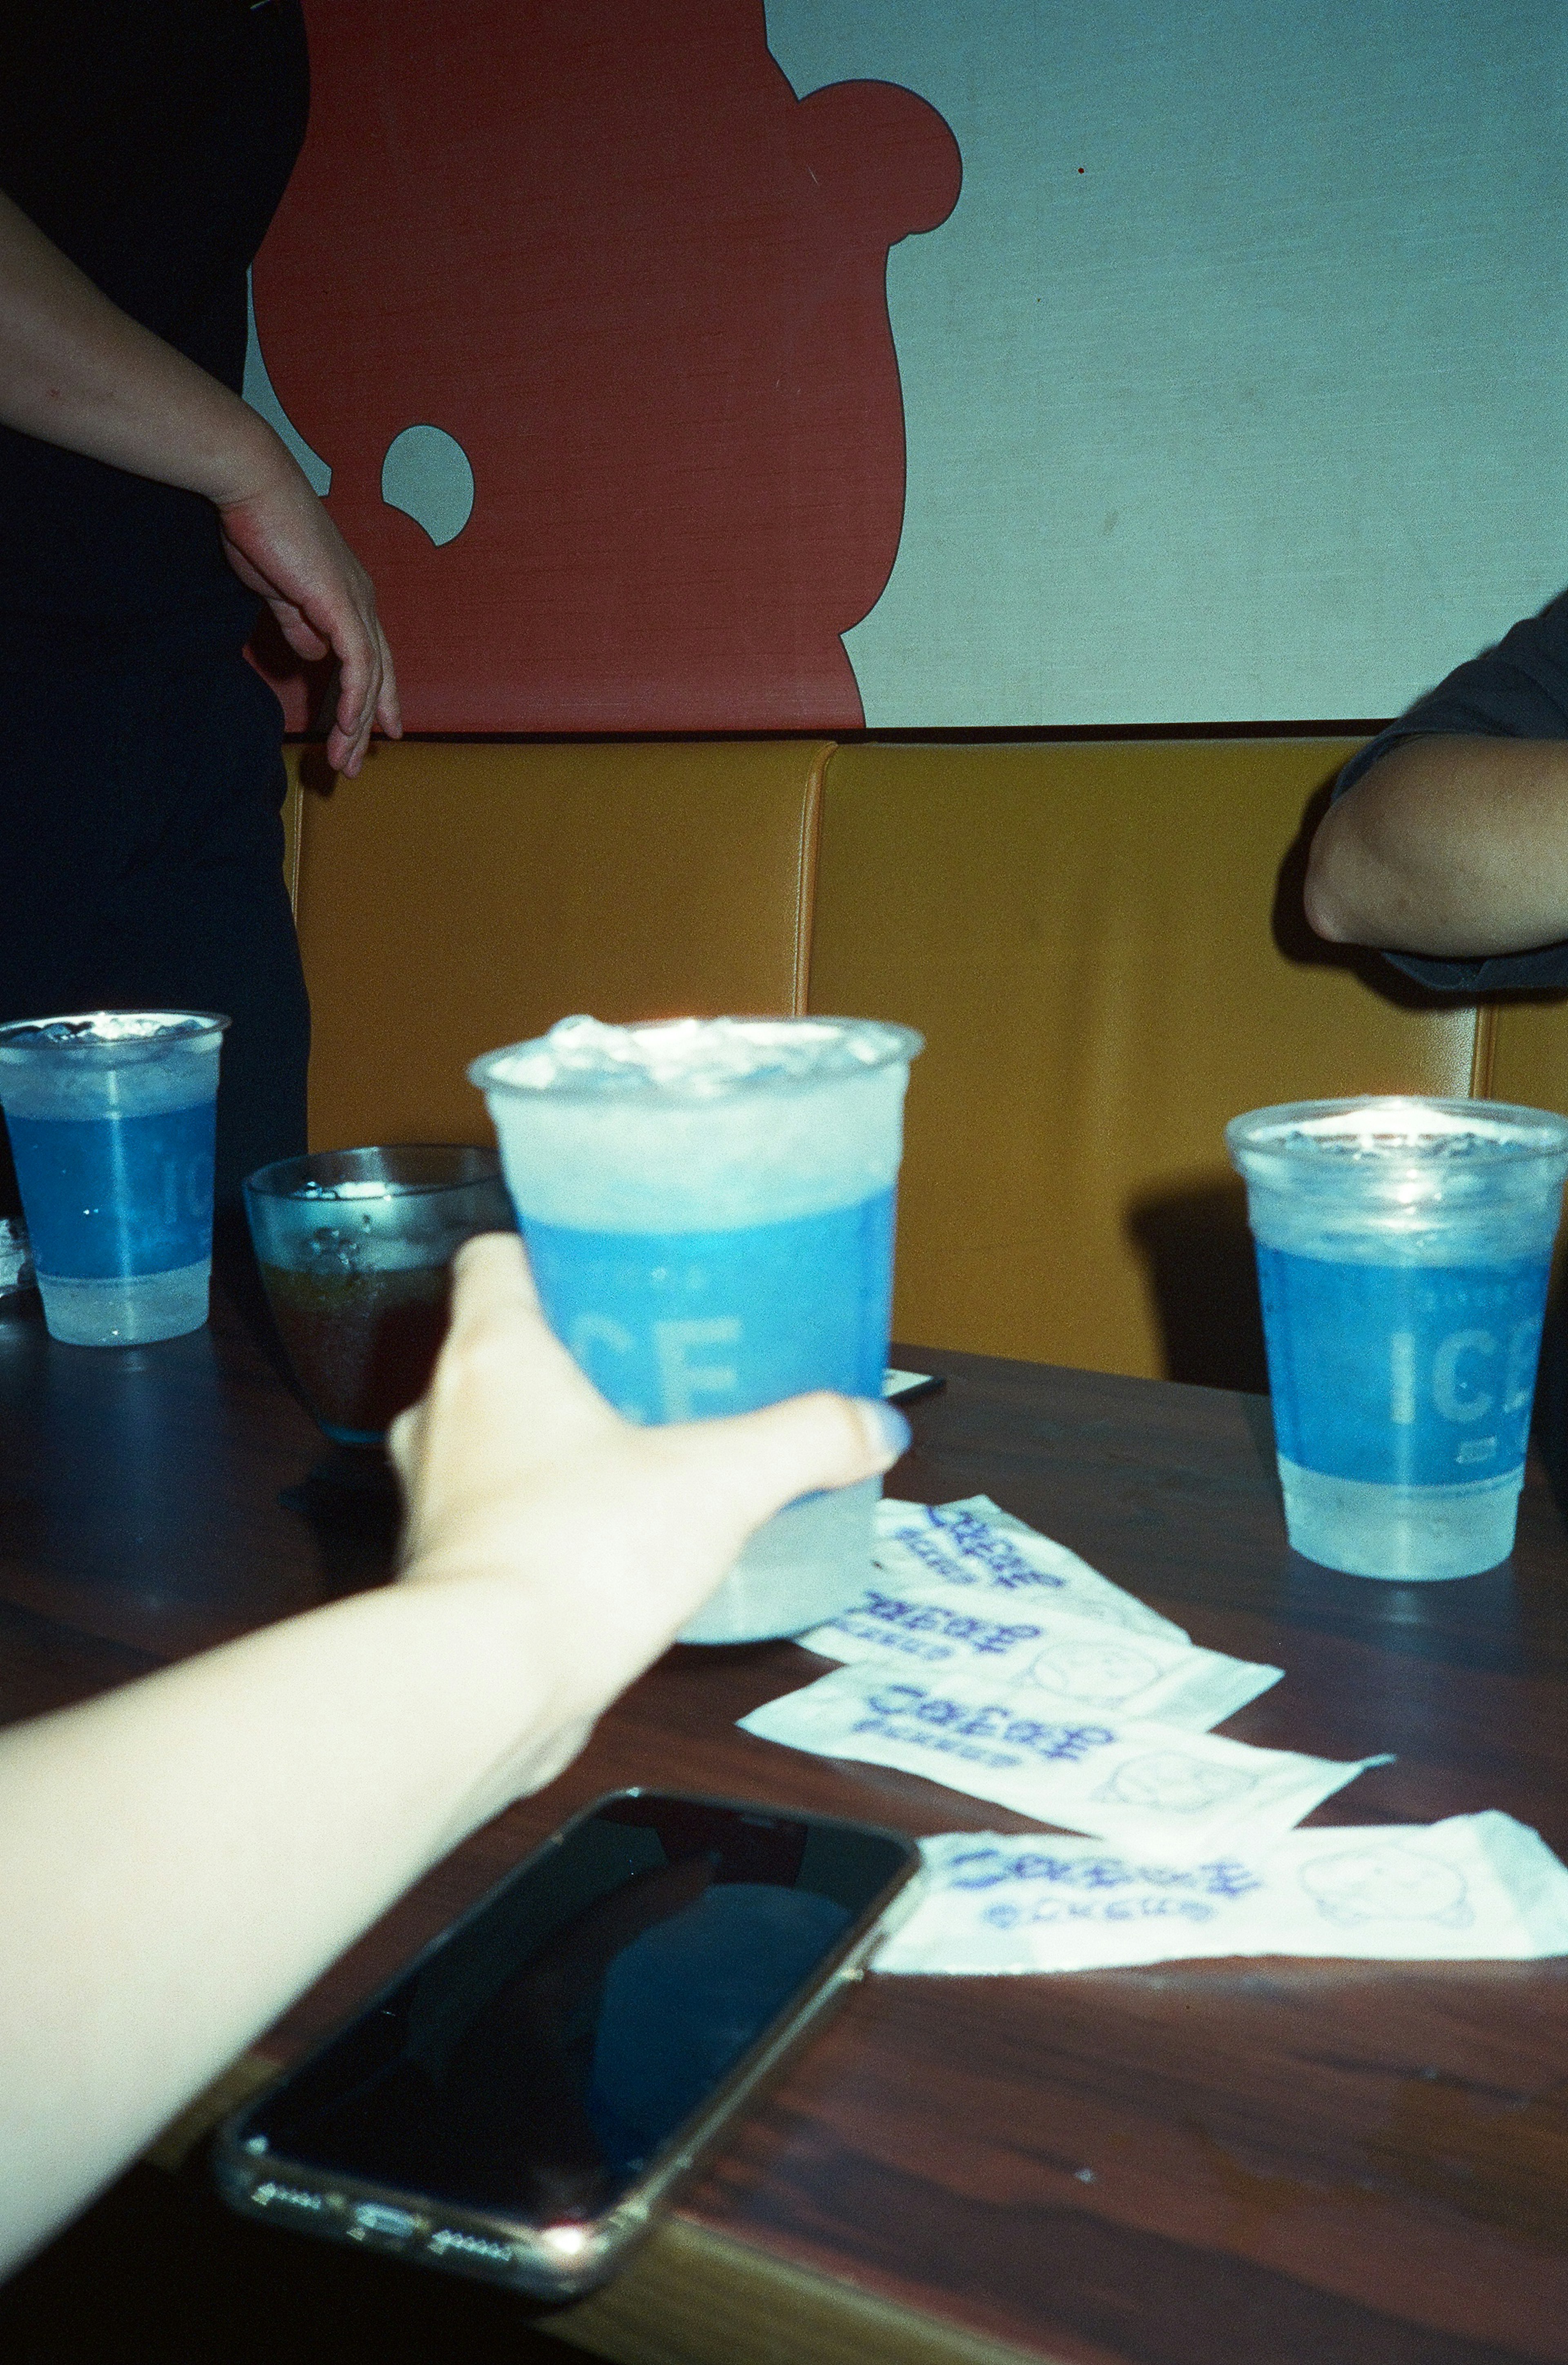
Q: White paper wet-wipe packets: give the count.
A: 4